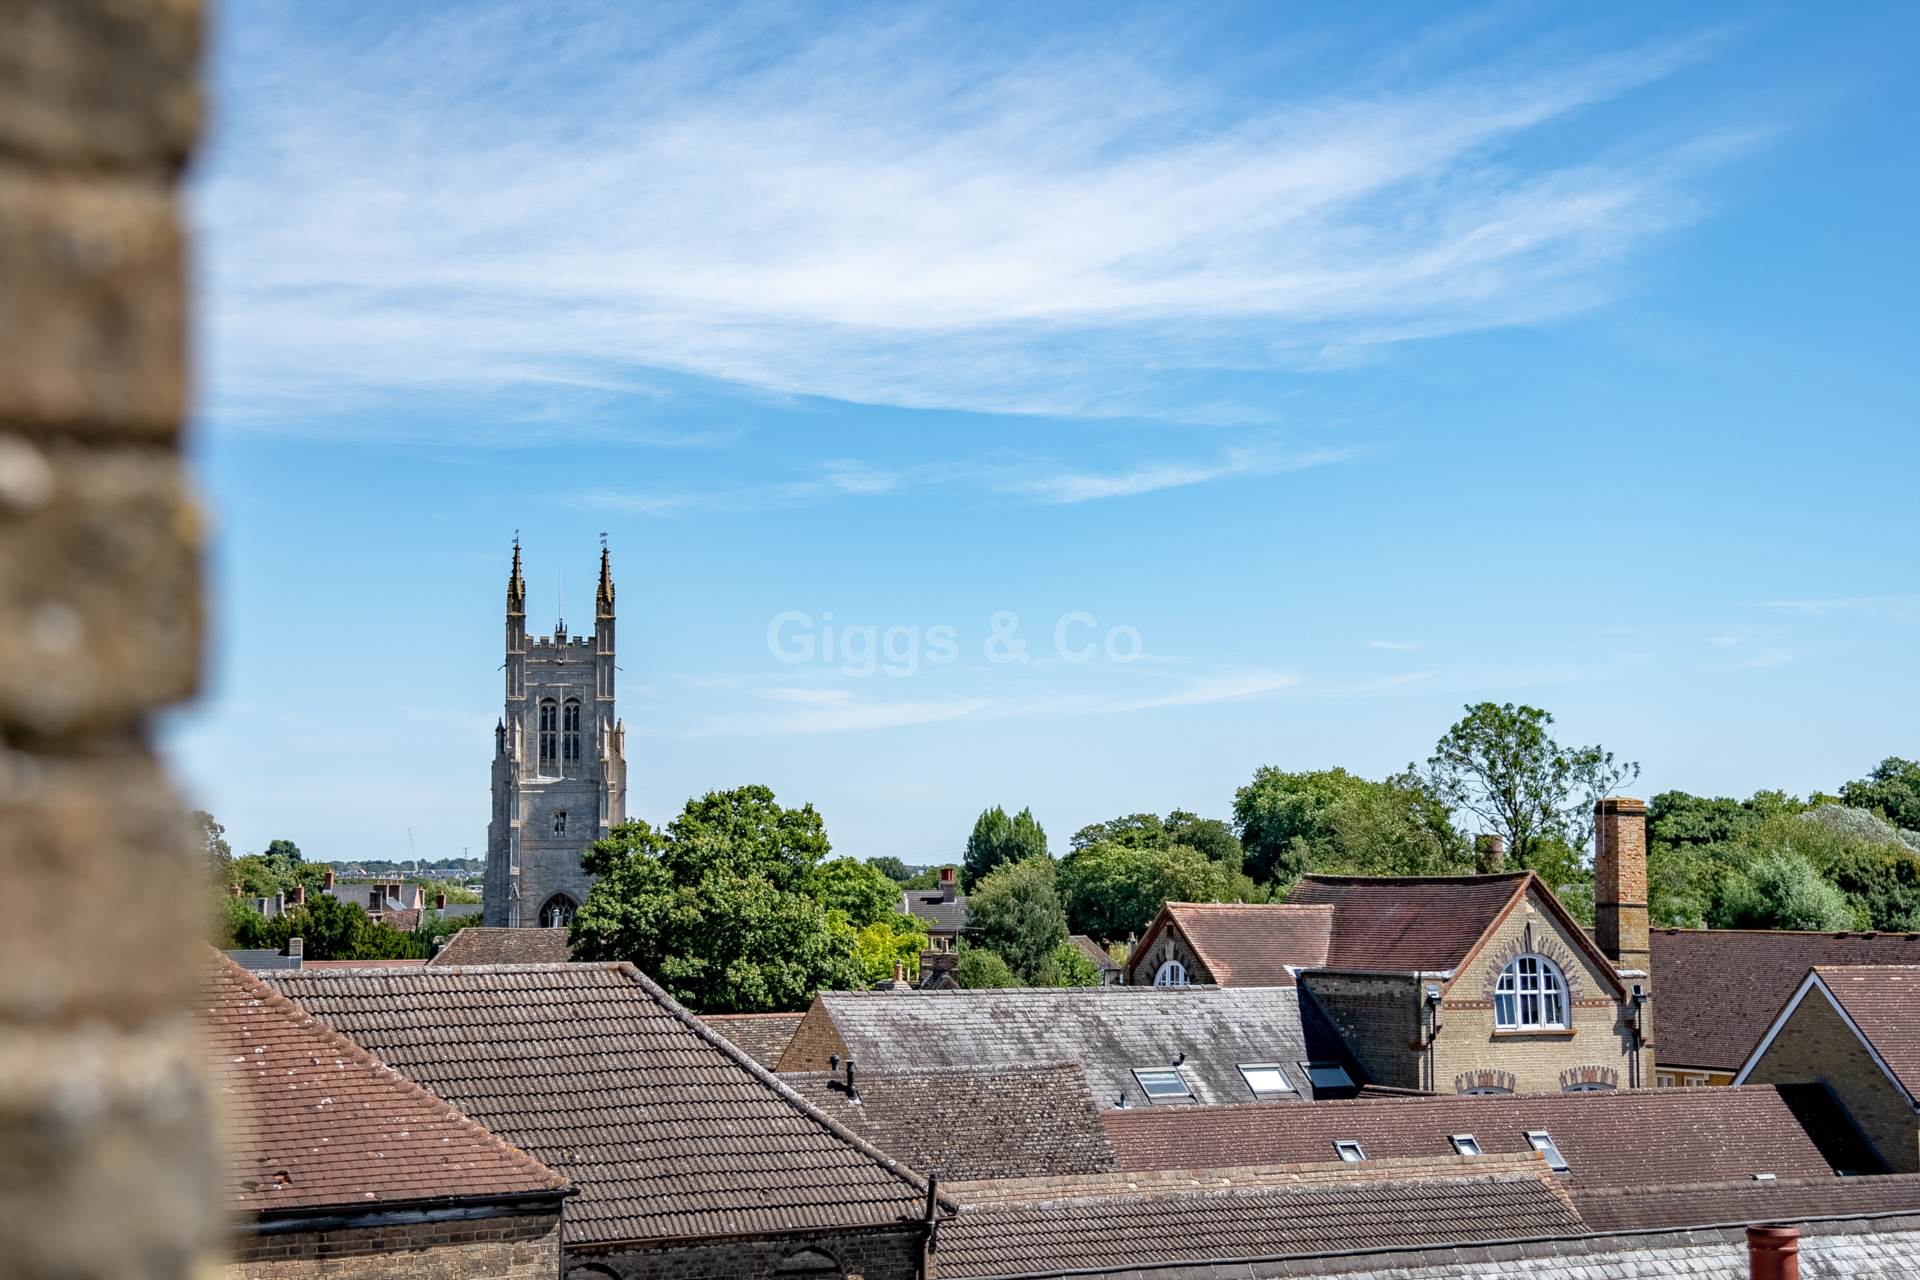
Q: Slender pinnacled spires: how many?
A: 2